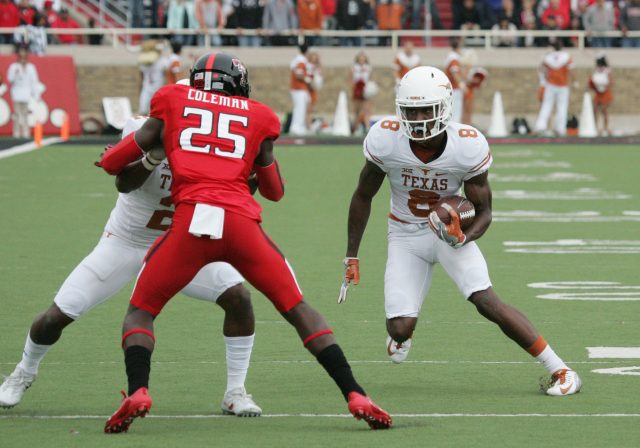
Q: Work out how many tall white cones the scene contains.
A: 3